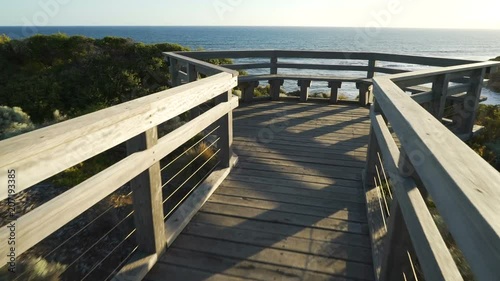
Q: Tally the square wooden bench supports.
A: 5